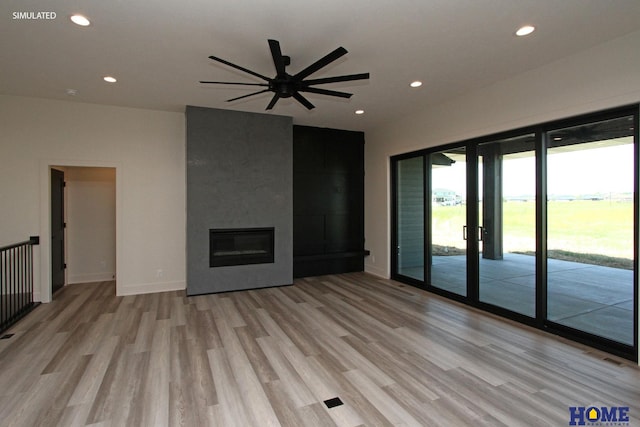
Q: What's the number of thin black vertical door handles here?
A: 2